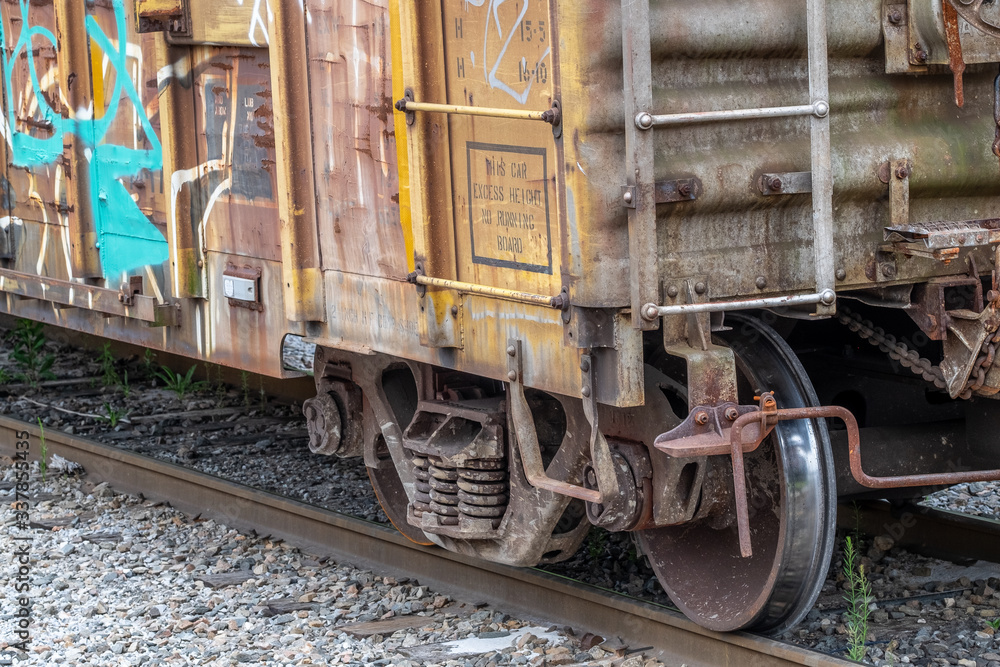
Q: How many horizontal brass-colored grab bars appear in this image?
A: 2